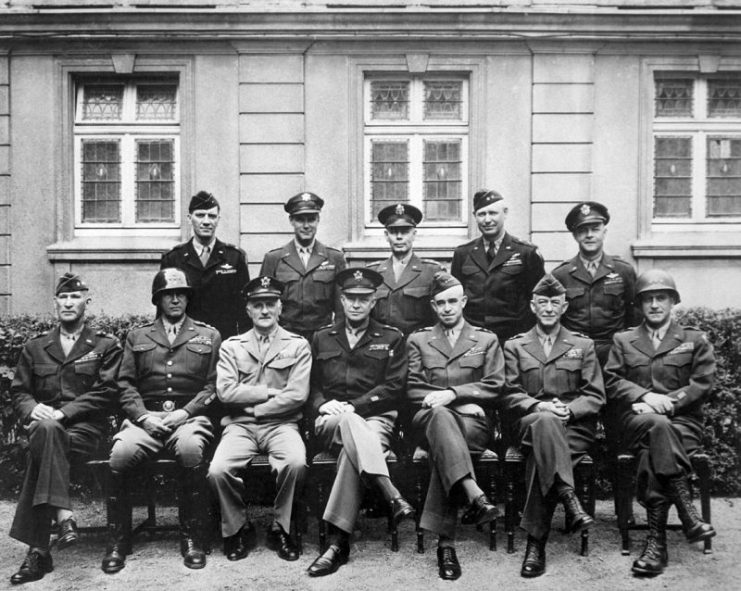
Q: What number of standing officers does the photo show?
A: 5